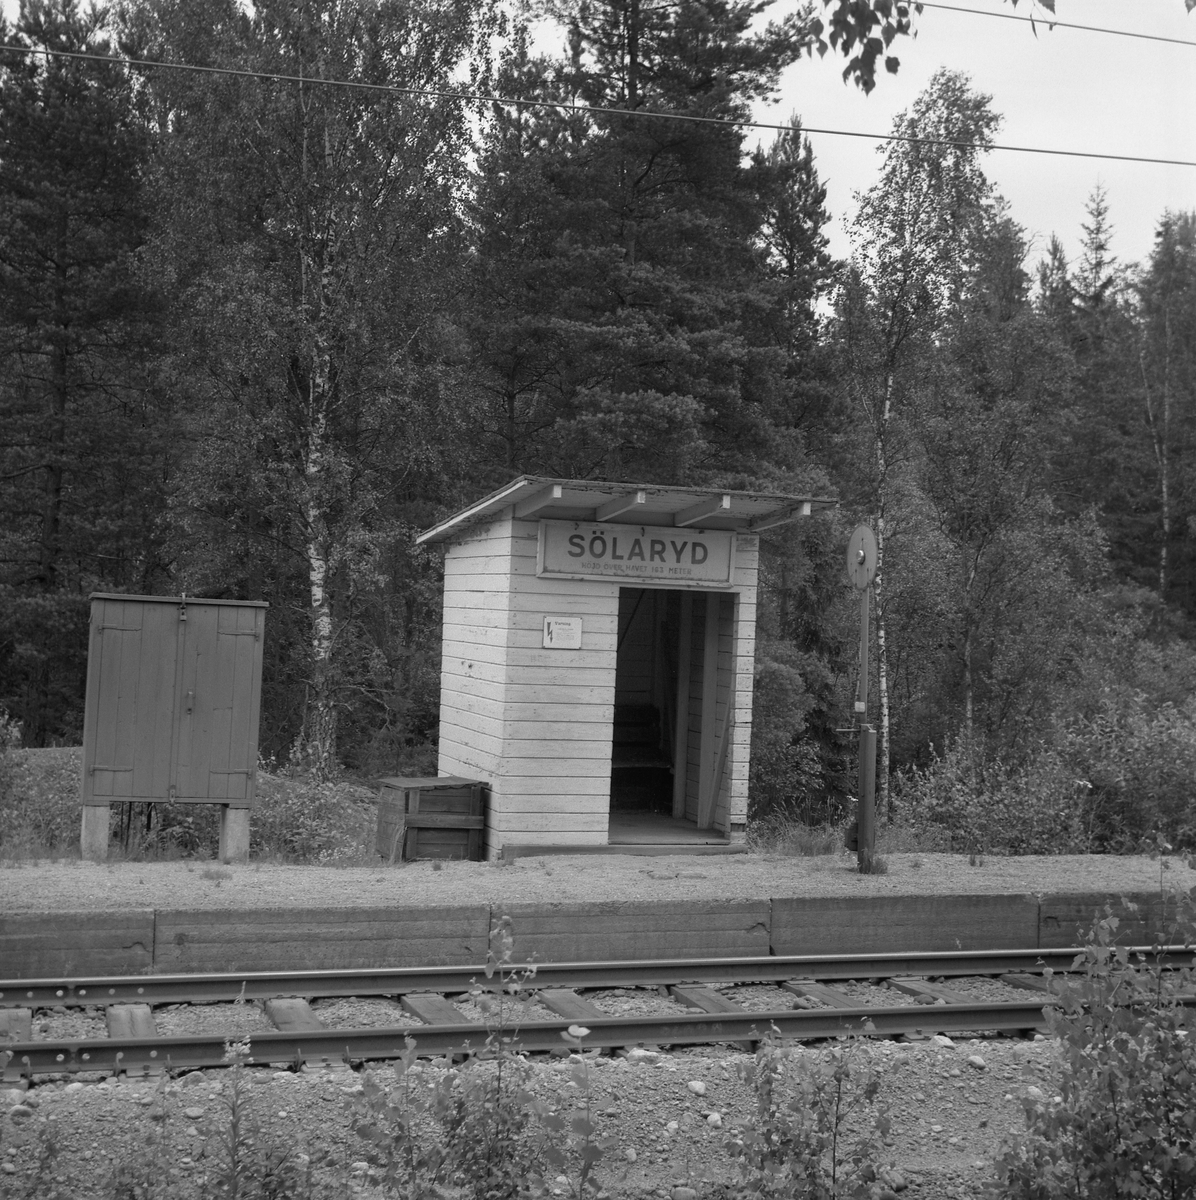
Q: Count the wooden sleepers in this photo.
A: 9